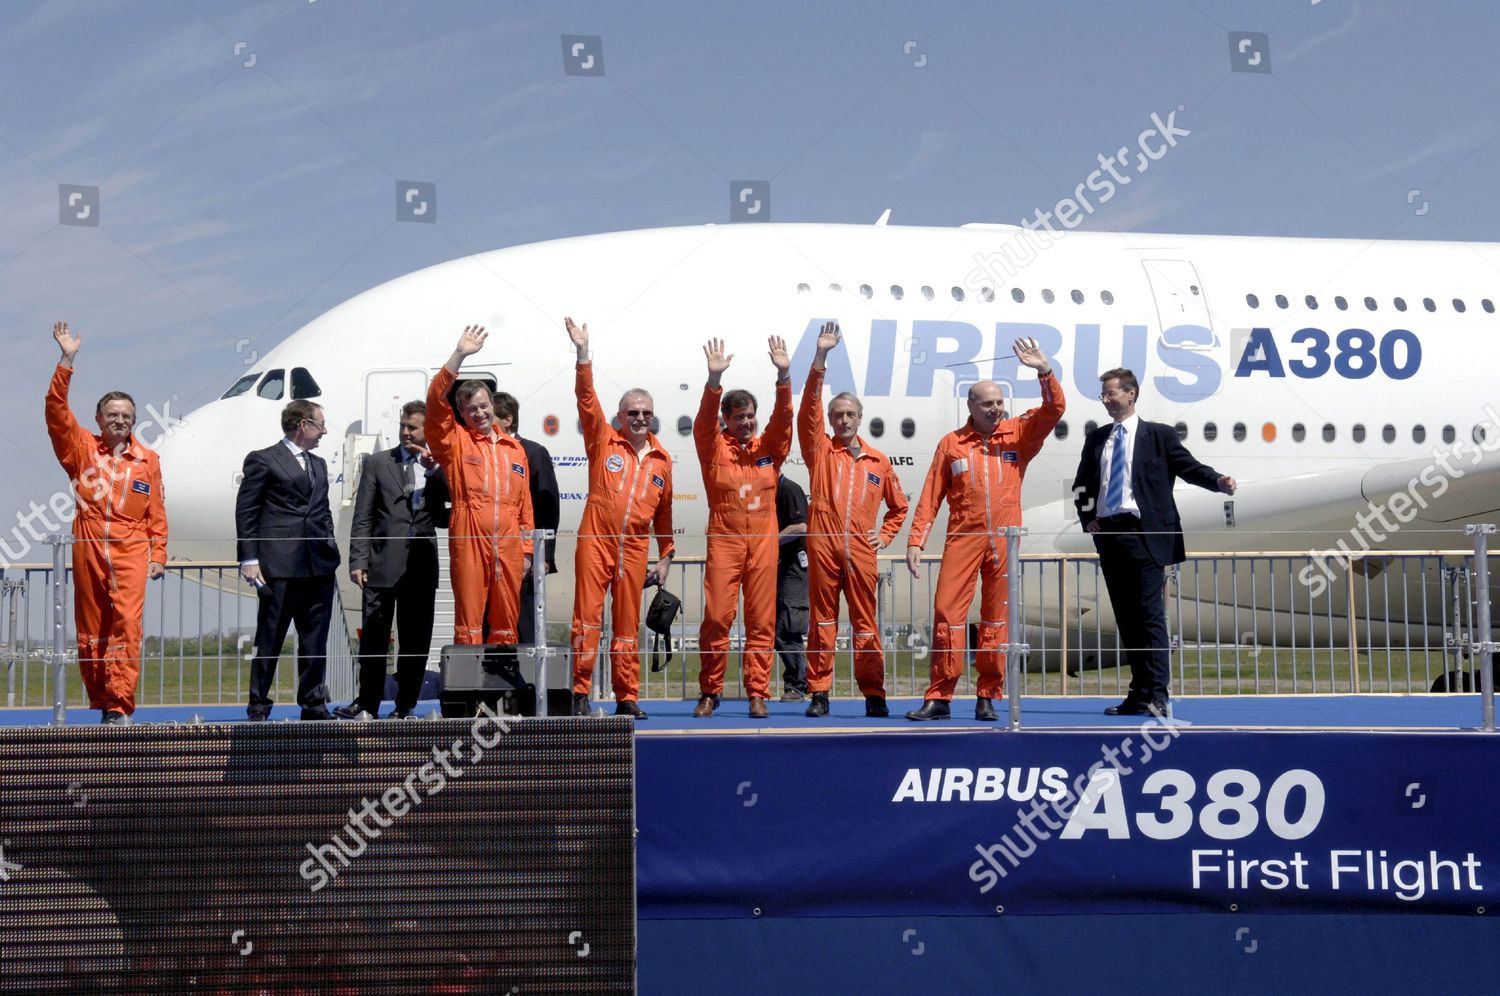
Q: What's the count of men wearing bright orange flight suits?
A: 6